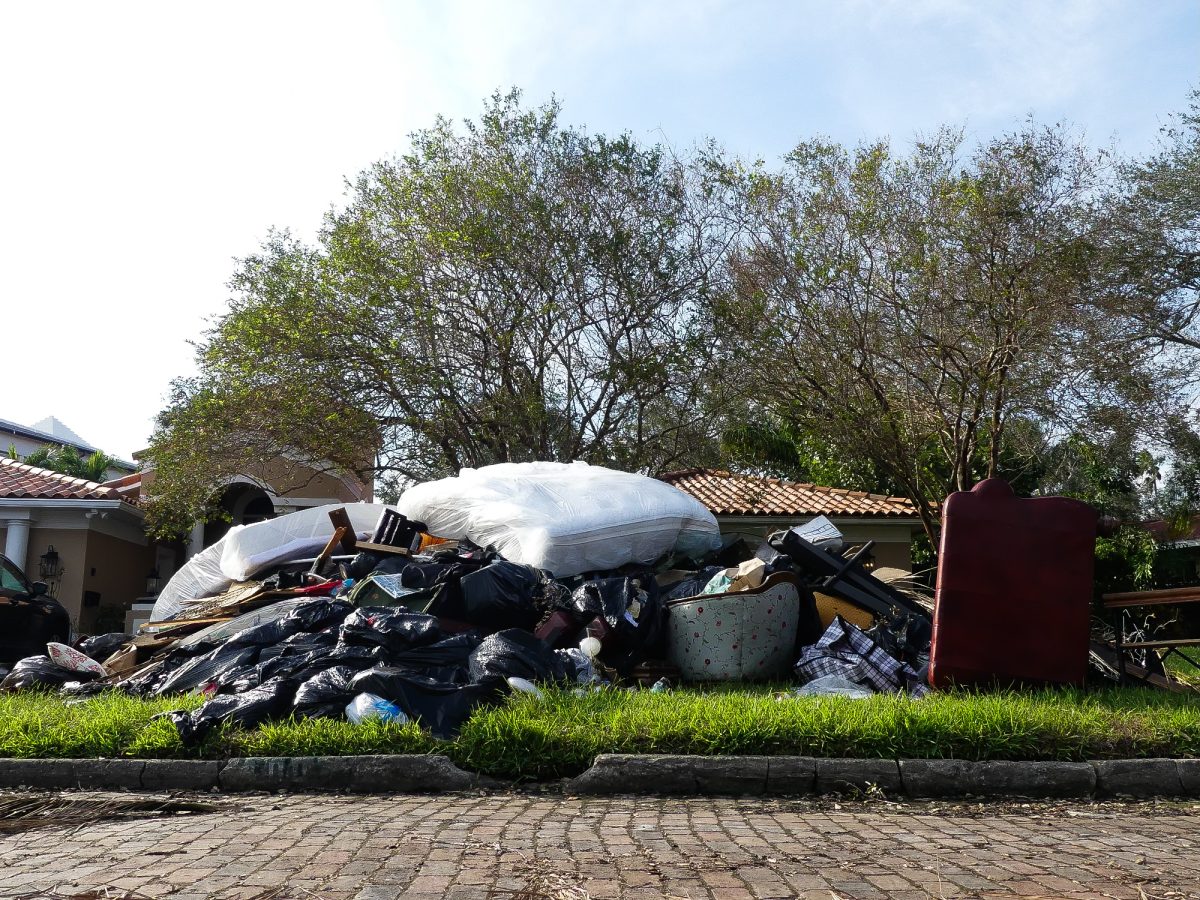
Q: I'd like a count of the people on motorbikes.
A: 0